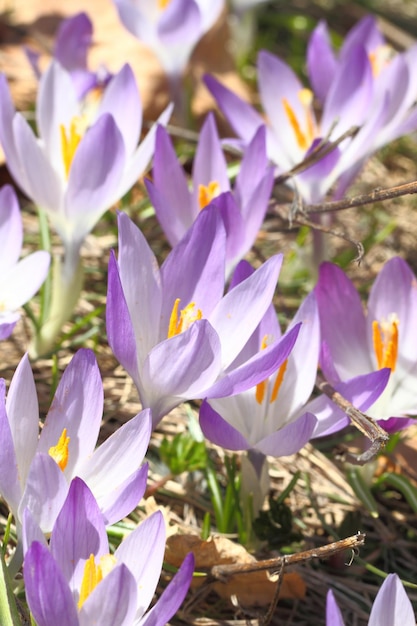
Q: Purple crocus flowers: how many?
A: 13